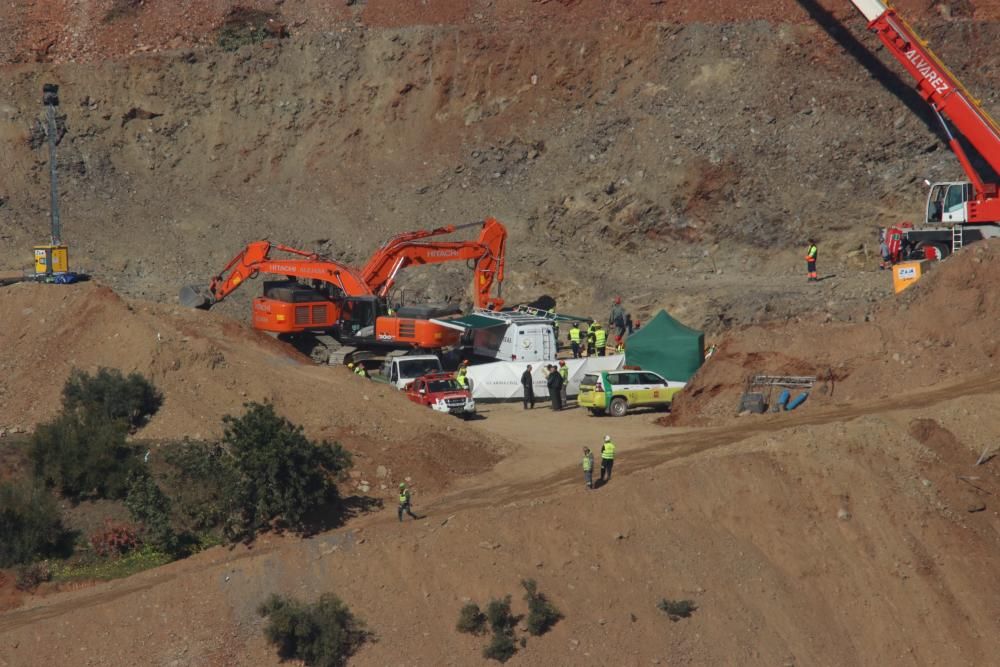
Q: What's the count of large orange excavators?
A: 2